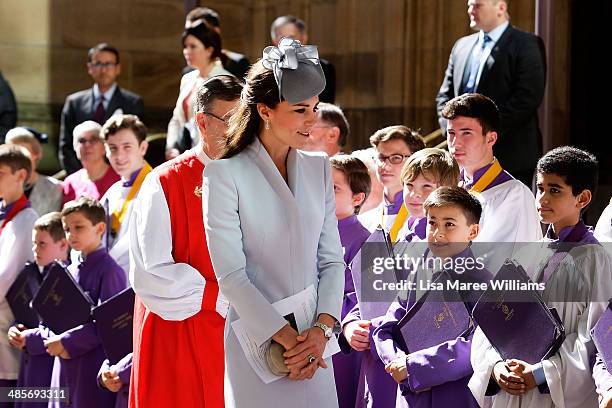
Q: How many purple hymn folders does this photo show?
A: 7